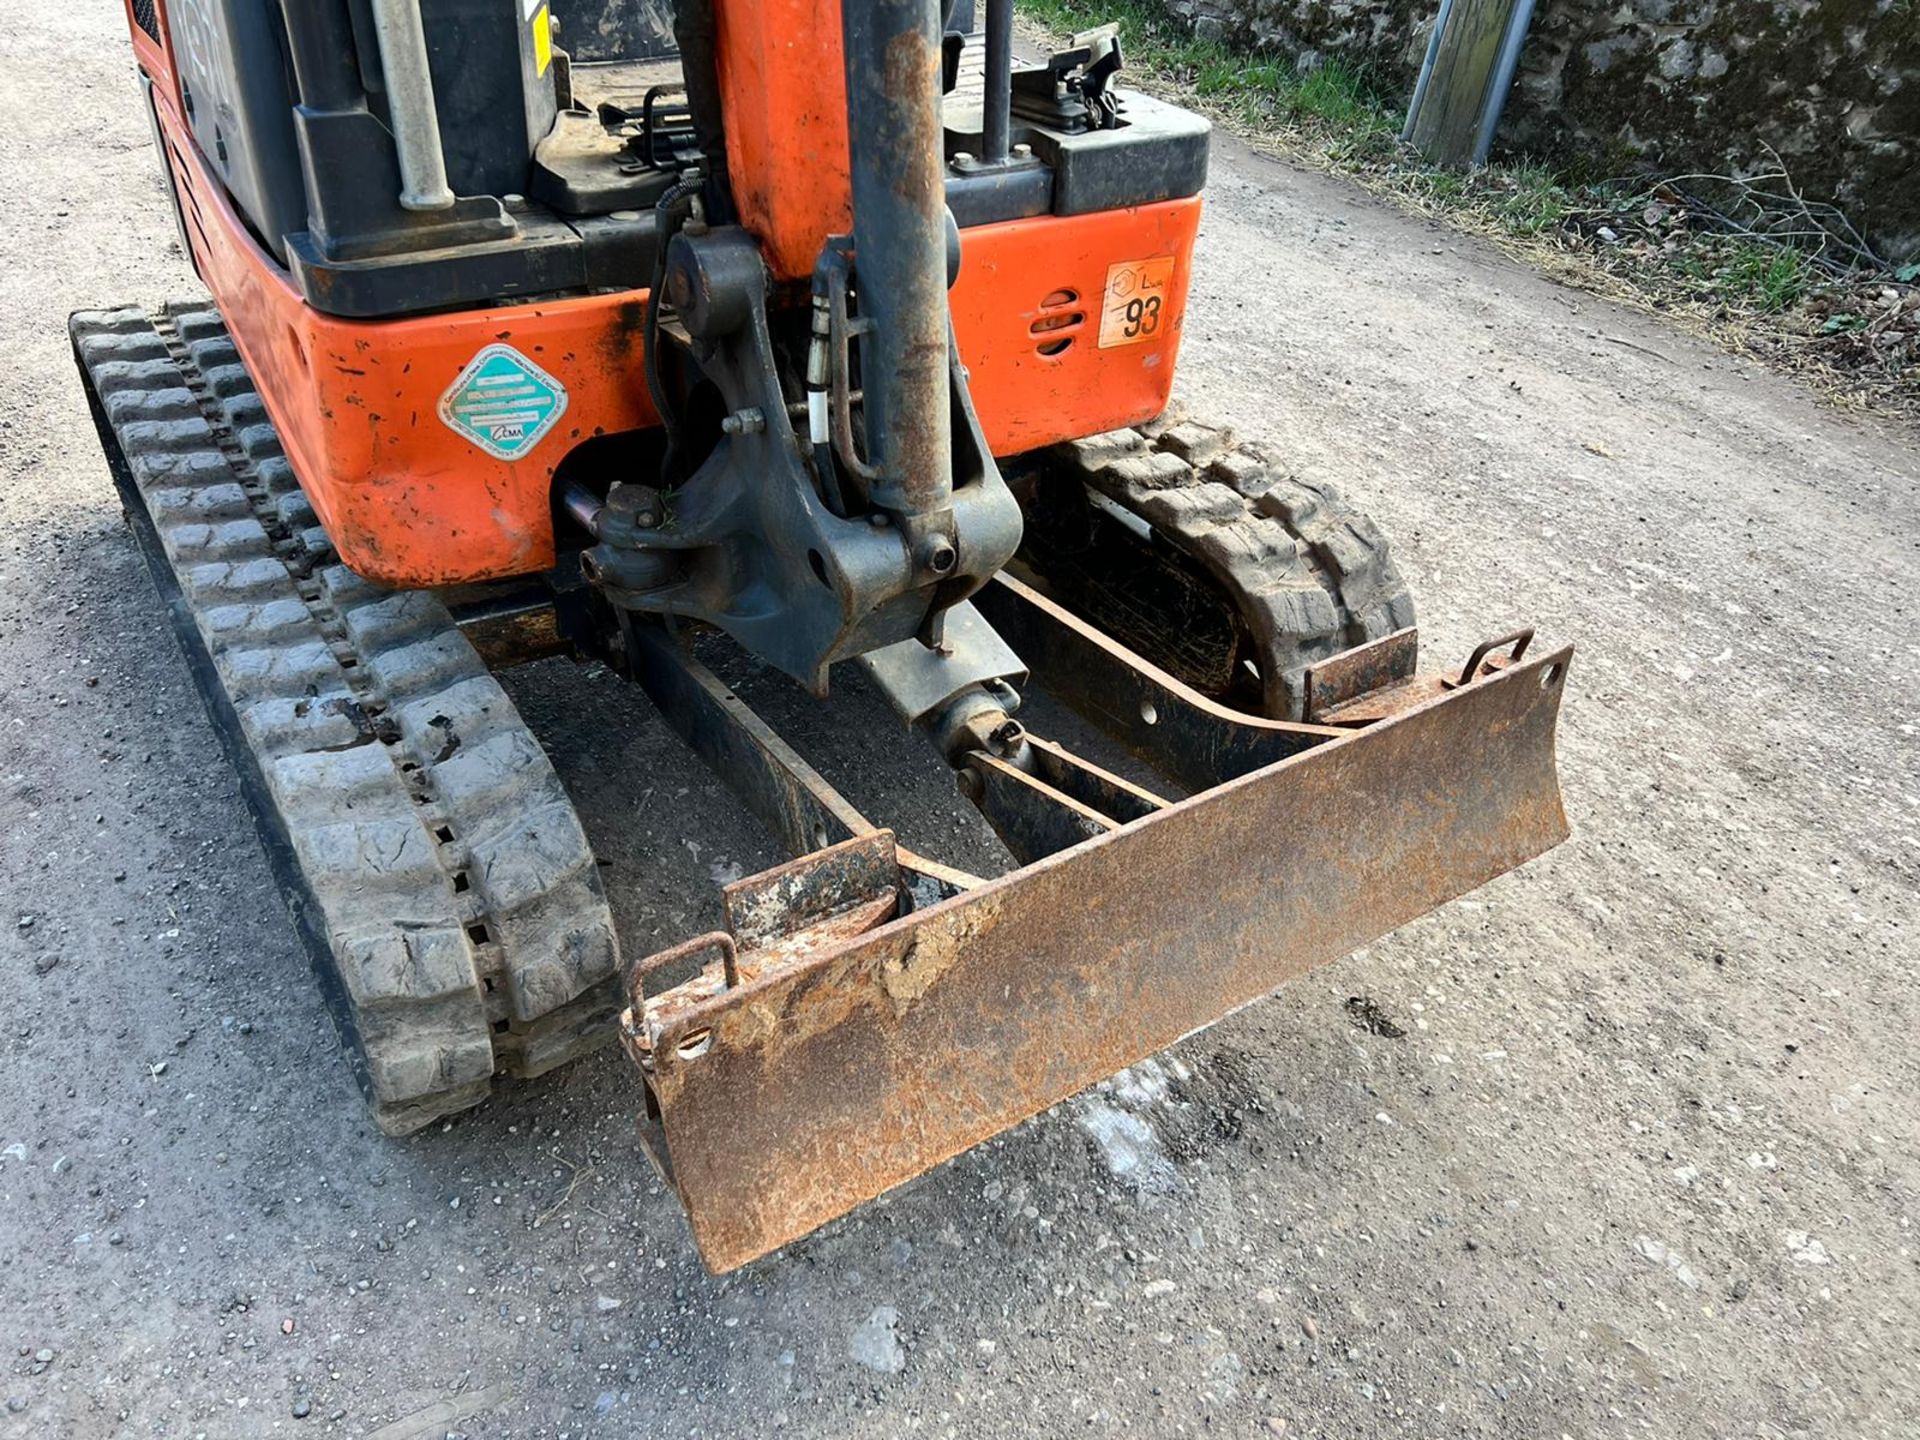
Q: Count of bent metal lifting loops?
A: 2